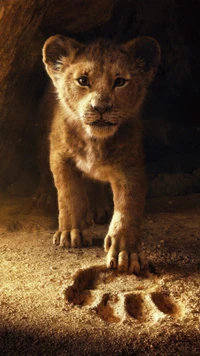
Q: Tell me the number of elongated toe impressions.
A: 4